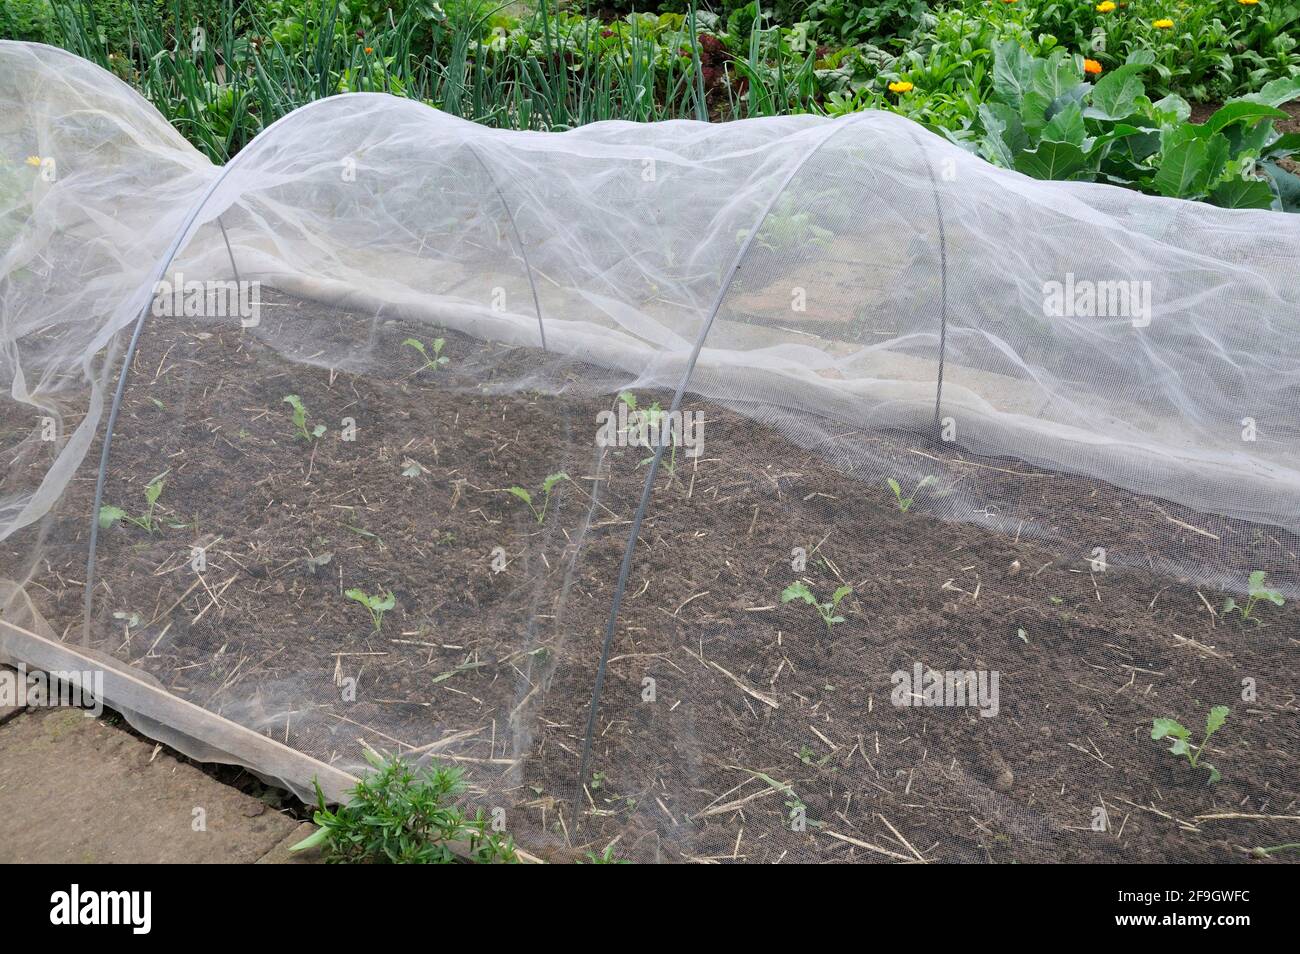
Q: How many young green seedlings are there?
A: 10